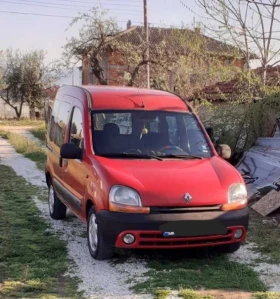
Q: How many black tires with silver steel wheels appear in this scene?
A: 2